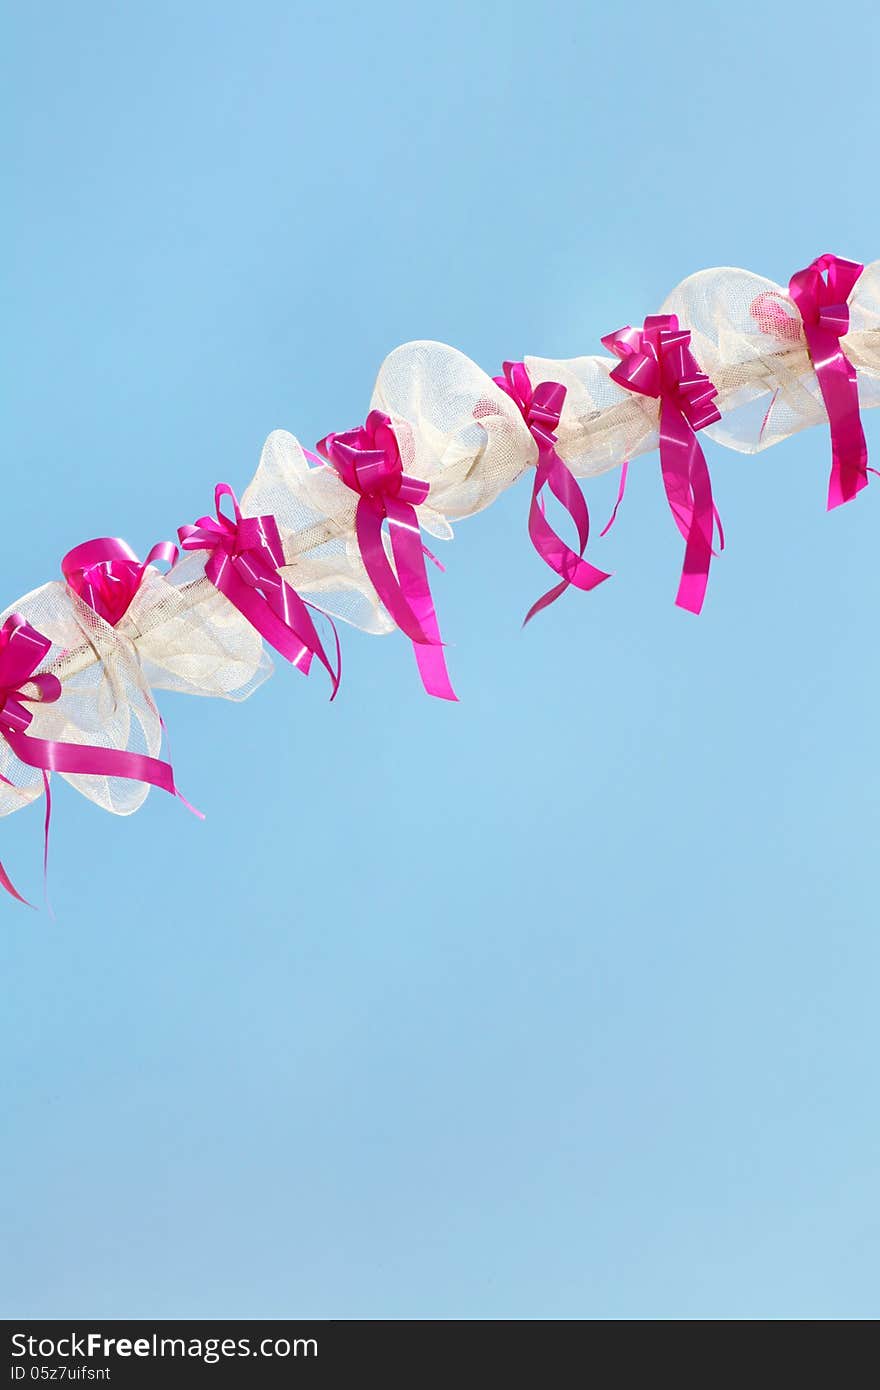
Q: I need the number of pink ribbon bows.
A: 7